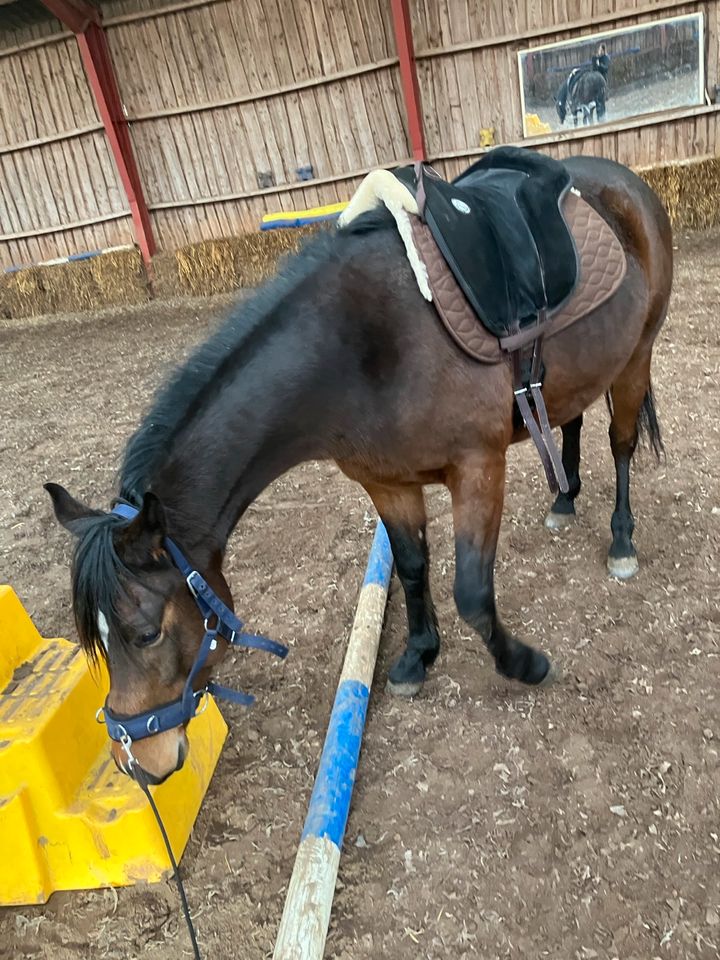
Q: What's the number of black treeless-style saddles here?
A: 1